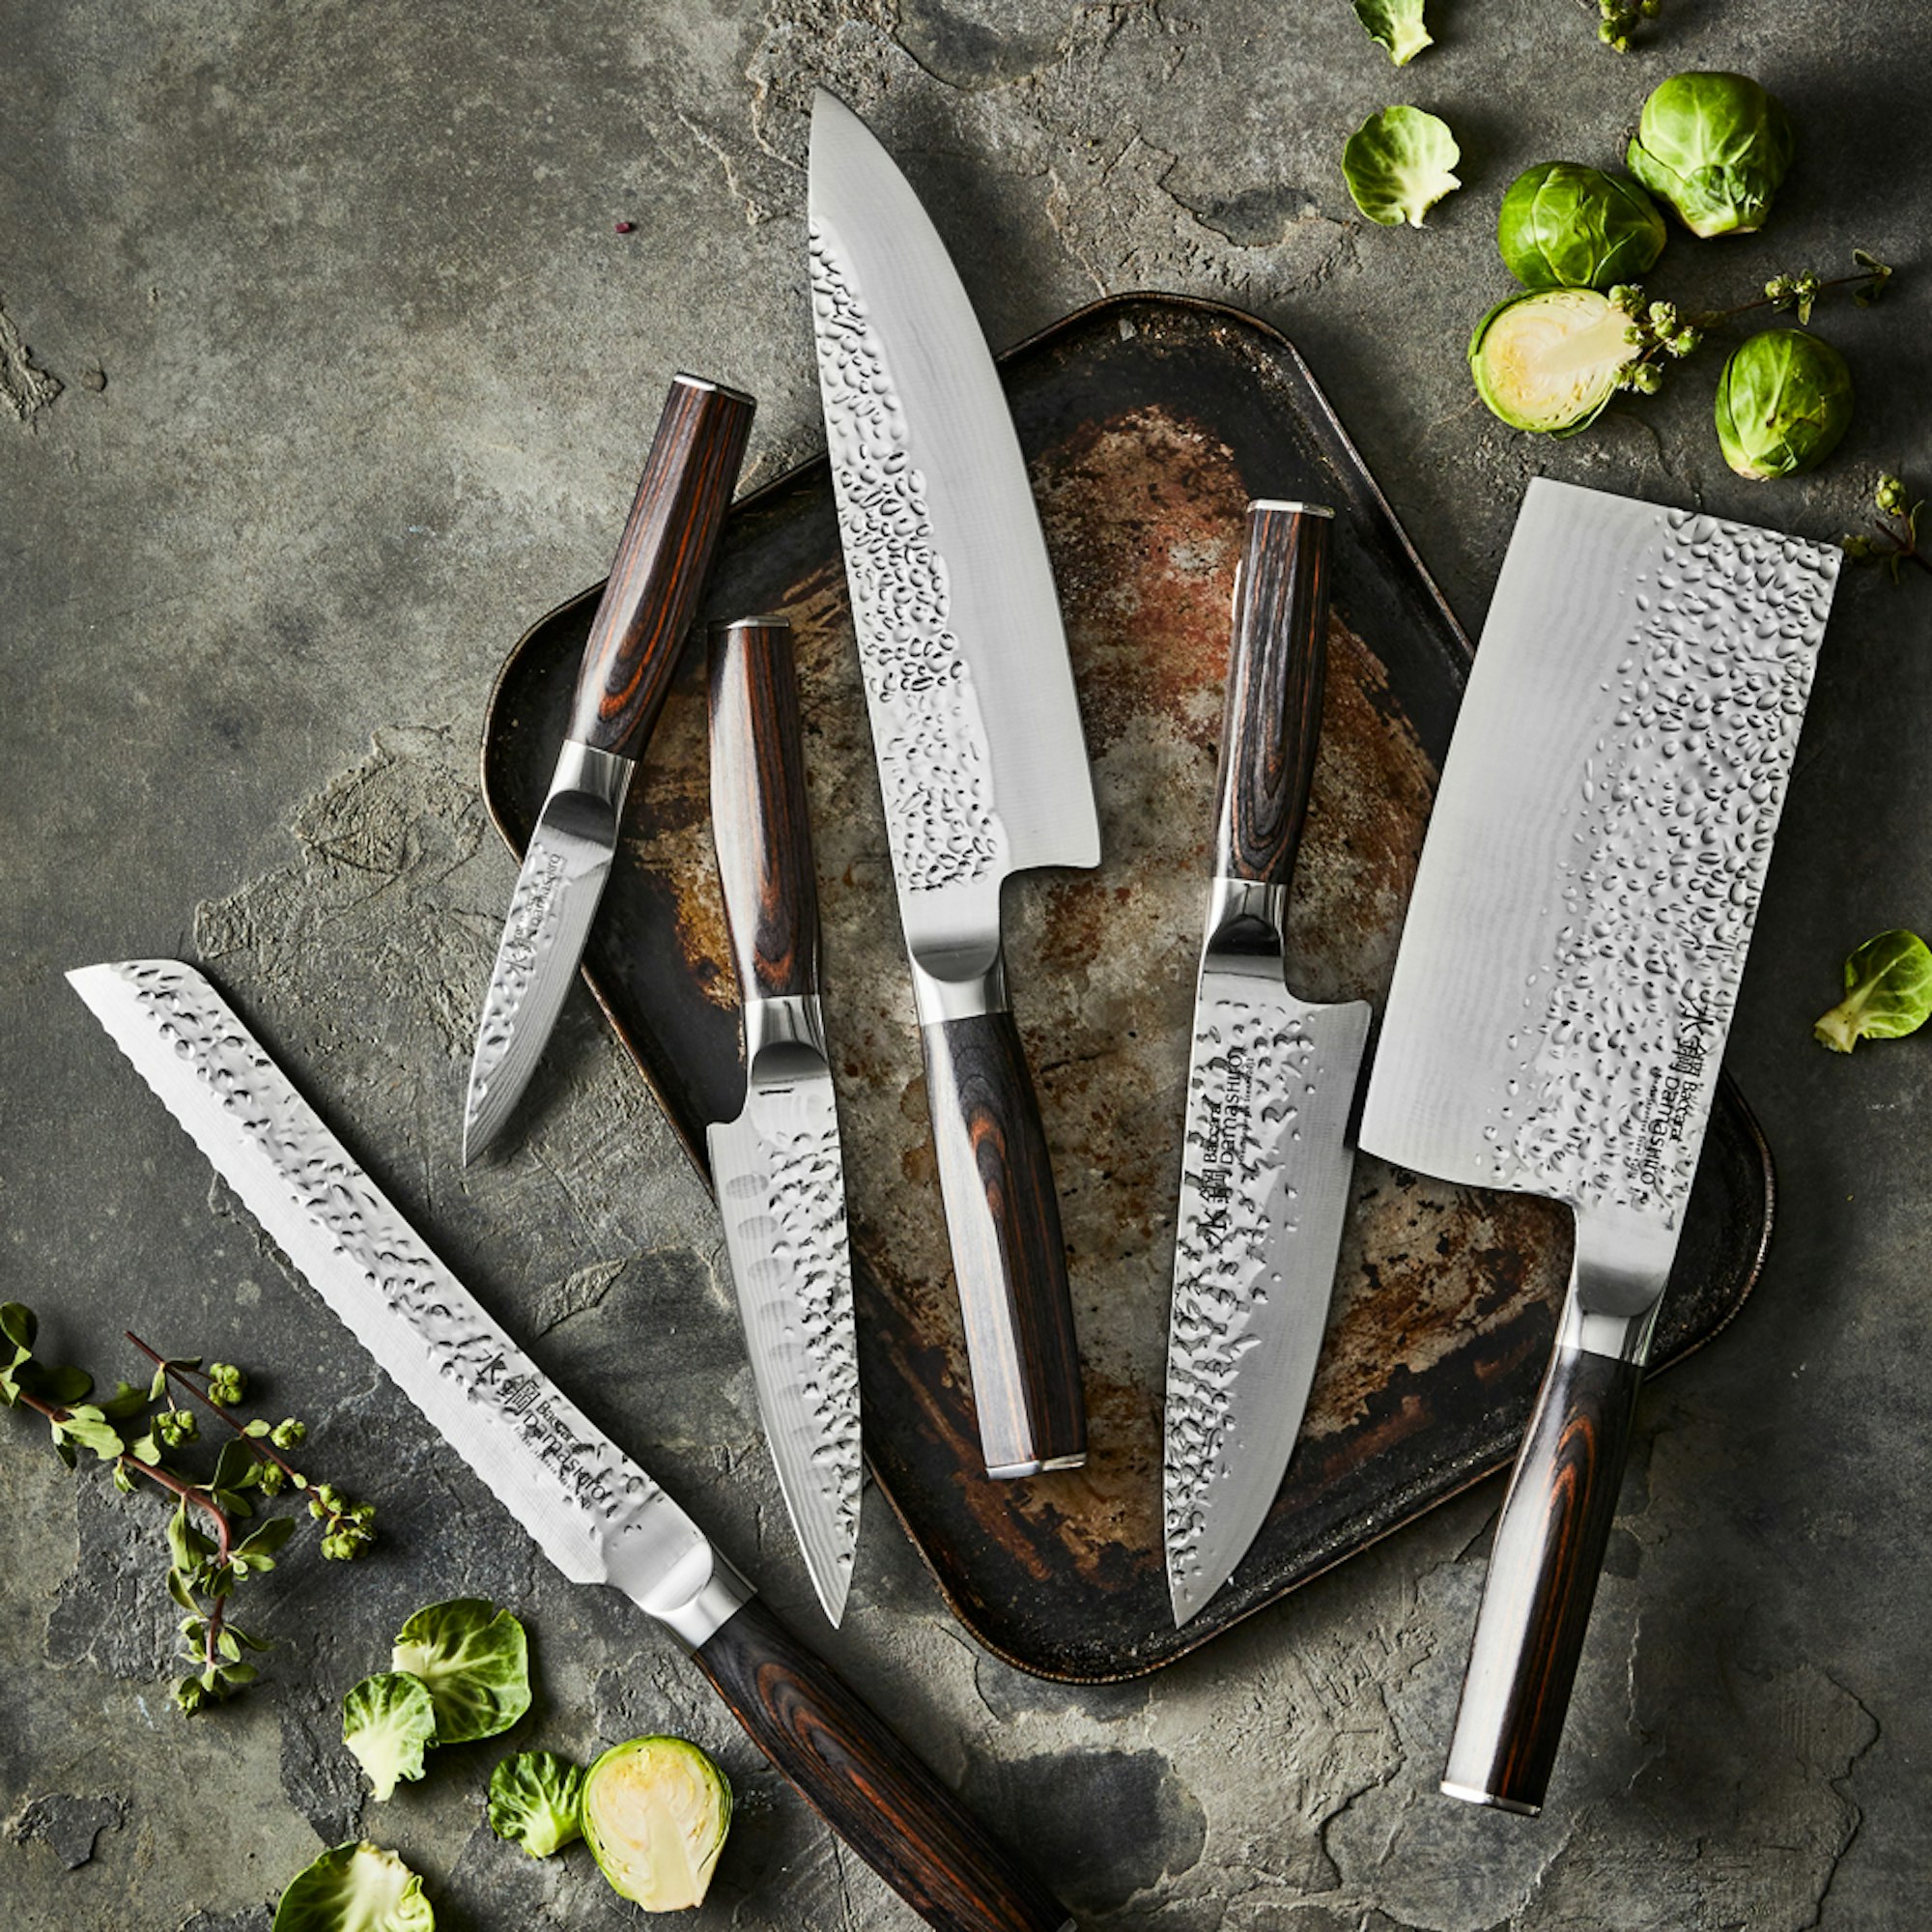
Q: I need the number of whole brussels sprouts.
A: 3